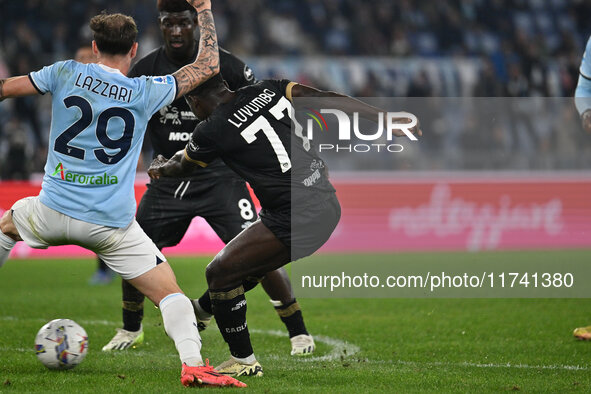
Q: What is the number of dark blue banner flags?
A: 0